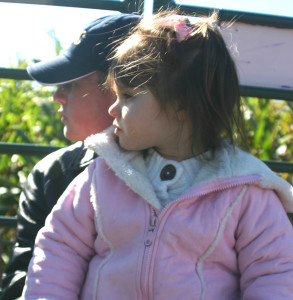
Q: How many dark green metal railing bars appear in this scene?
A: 4